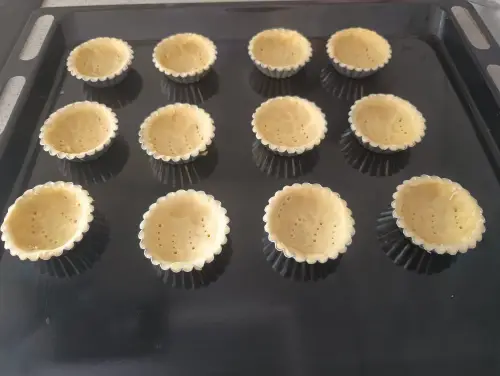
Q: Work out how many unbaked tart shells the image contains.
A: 12